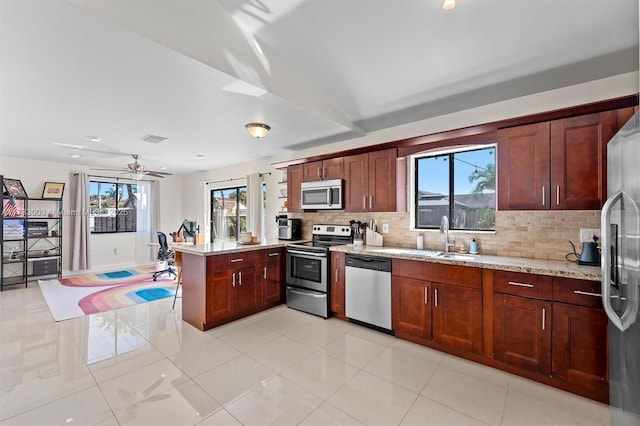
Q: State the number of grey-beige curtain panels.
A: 3